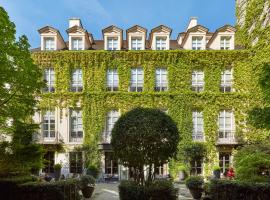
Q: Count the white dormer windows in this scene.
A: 7